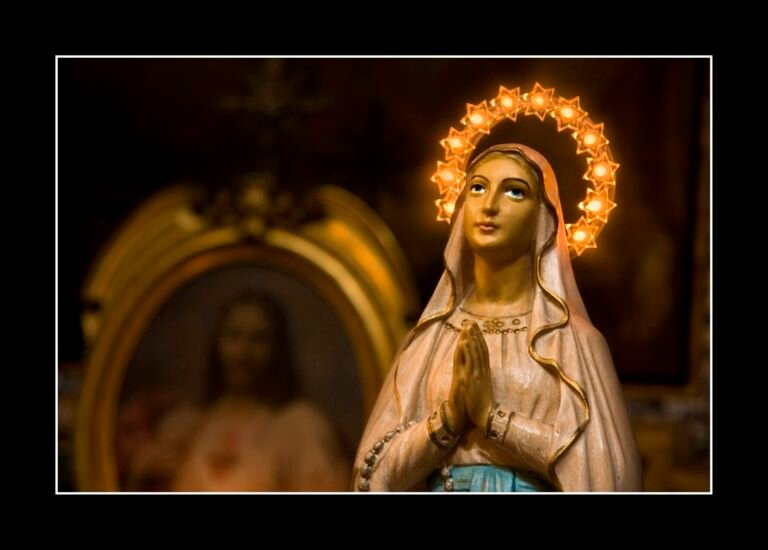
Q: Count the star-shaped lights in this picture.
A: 11